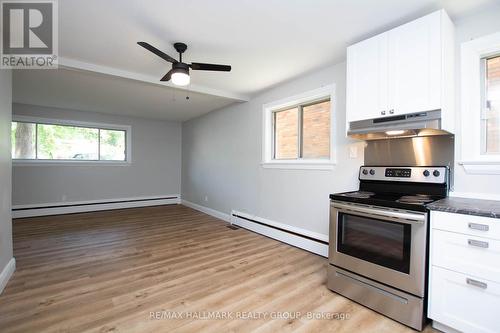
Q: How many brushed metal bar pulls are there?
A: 3